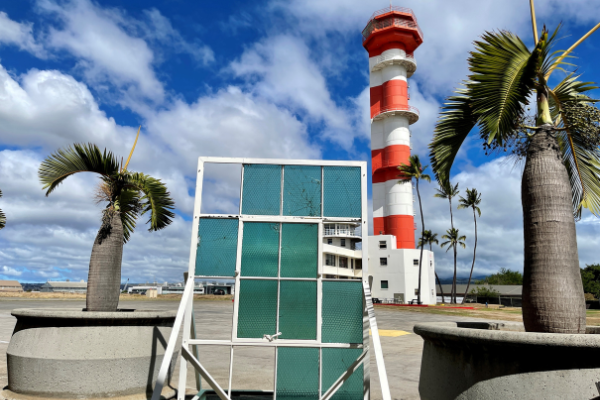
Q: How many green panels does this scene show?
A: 11